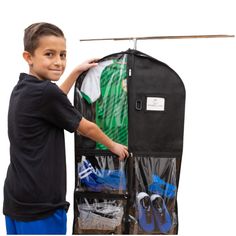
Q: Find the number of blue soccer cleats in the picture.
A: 2